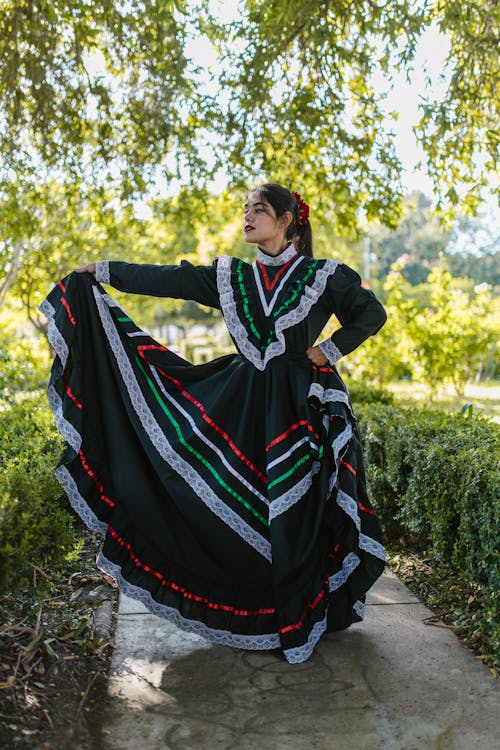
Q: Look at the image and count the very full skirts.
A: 1